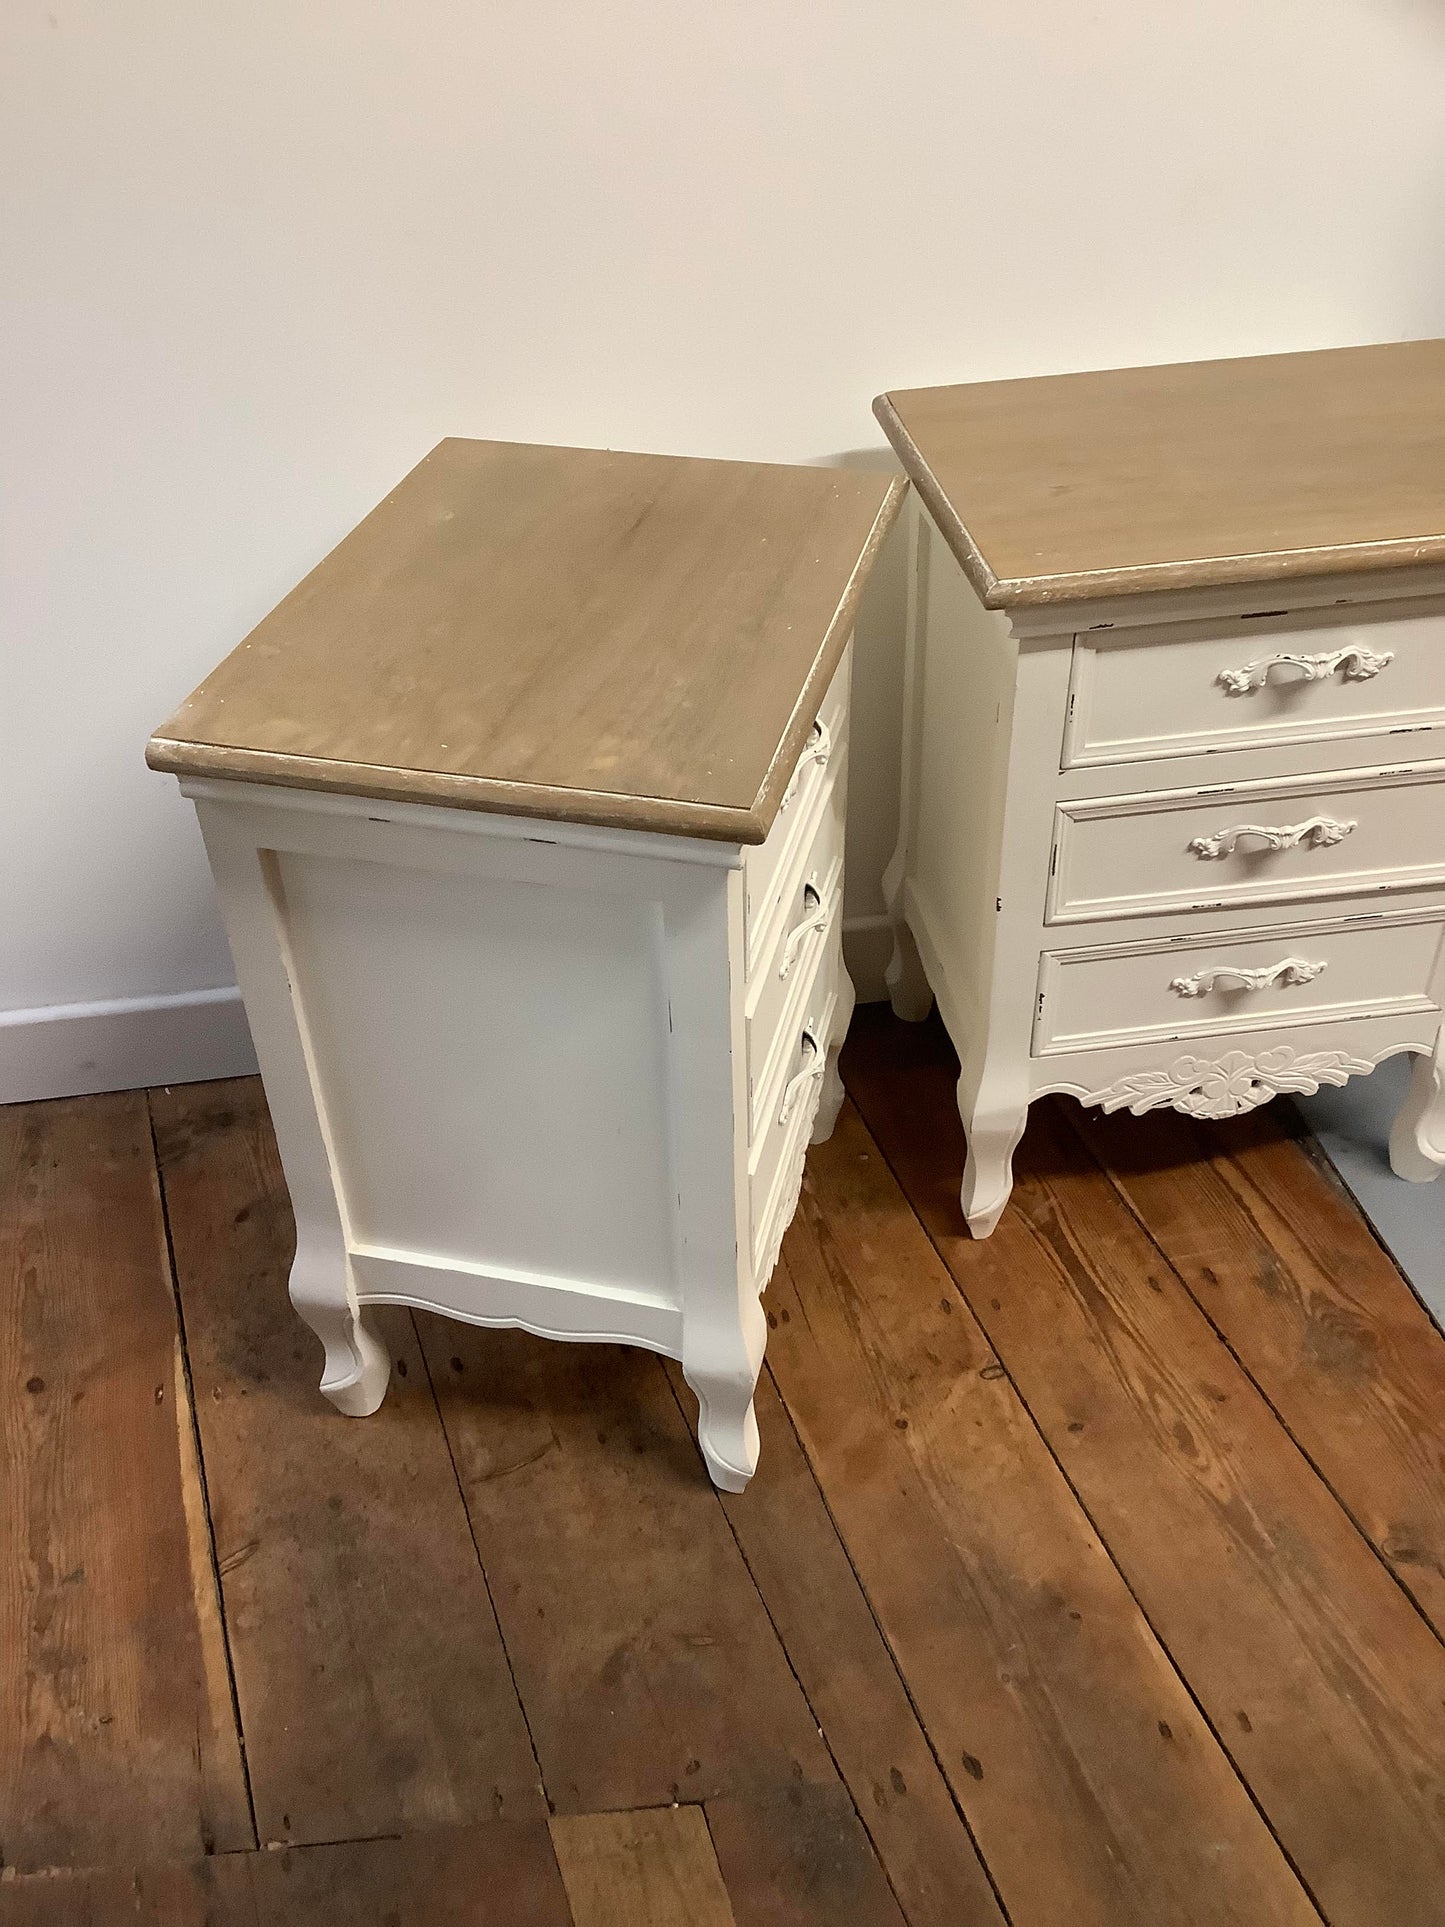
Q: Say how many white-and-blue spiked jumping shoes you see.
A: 0